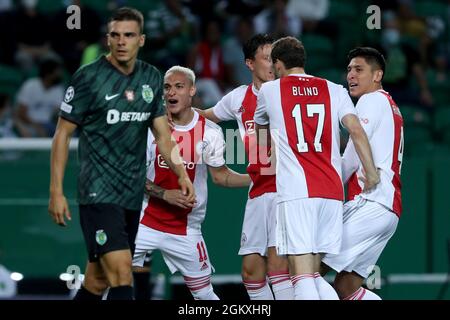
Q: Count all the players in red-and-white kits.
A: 4